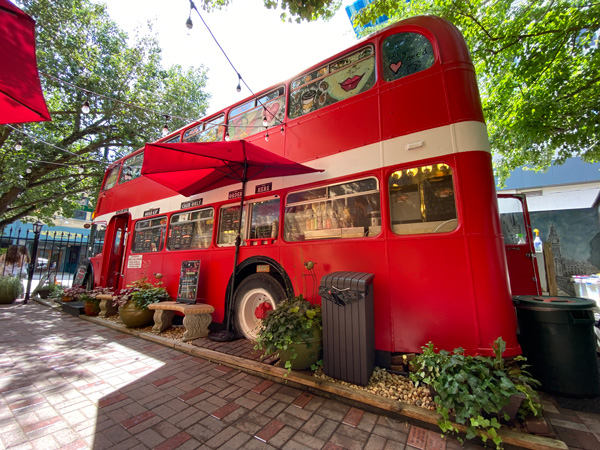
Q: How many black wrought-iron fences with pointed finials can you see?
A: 1